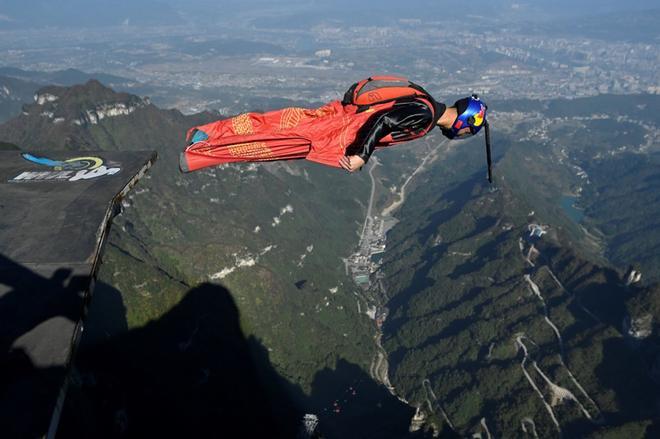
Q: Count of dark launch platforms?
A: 1